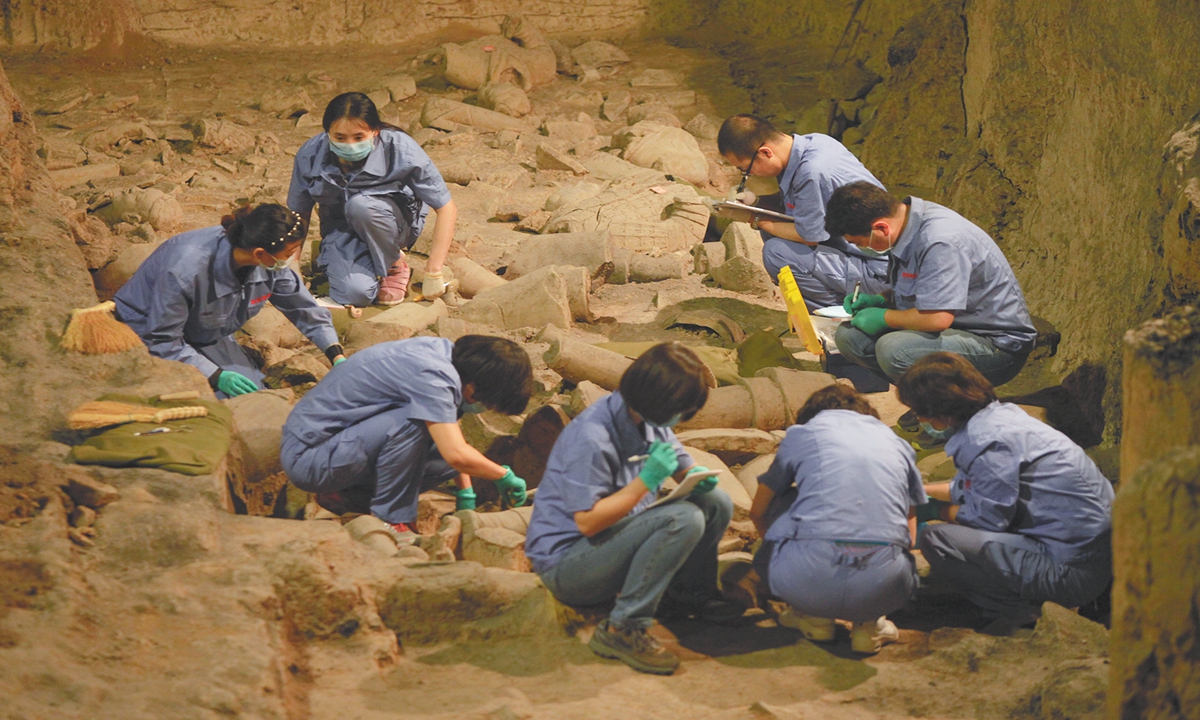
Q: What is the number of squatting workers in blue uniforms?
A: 8